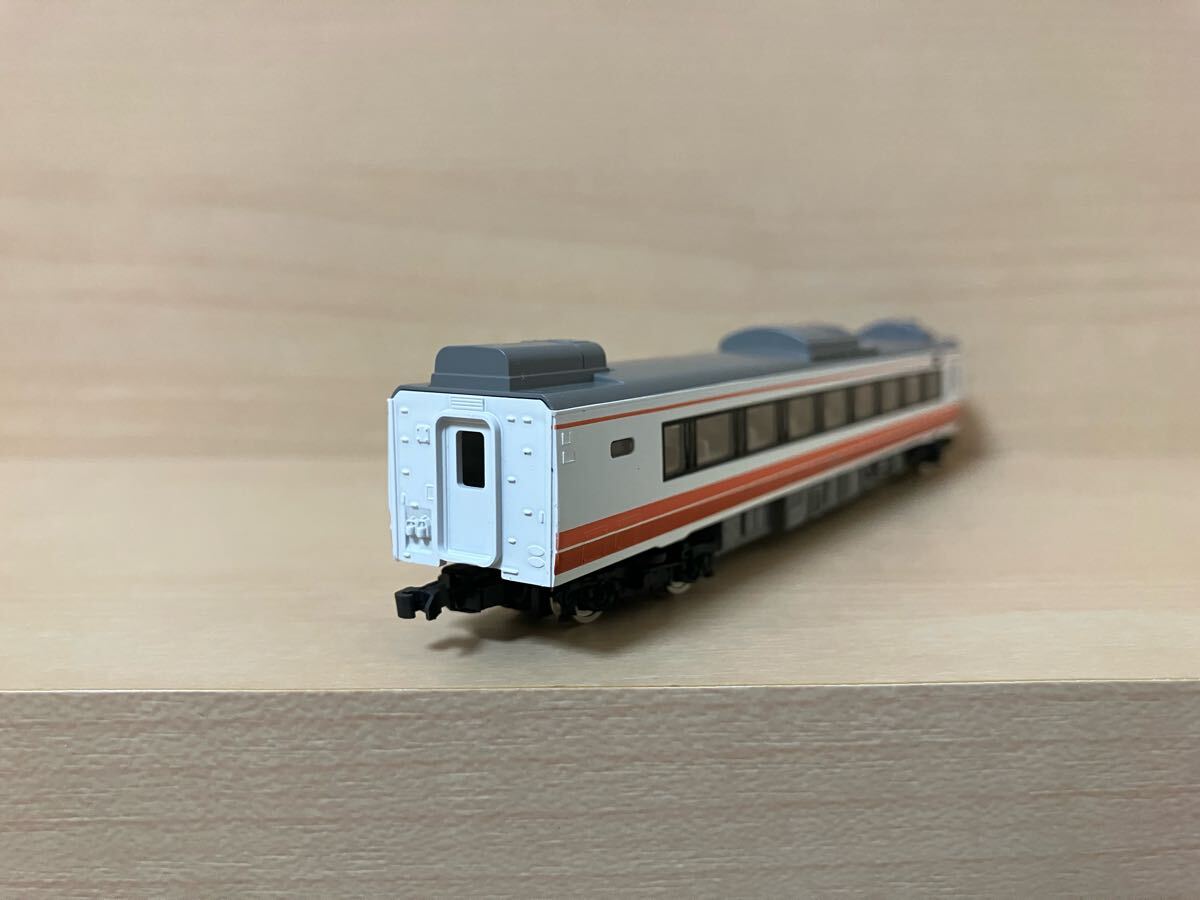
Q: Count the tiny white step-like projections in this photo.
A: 11